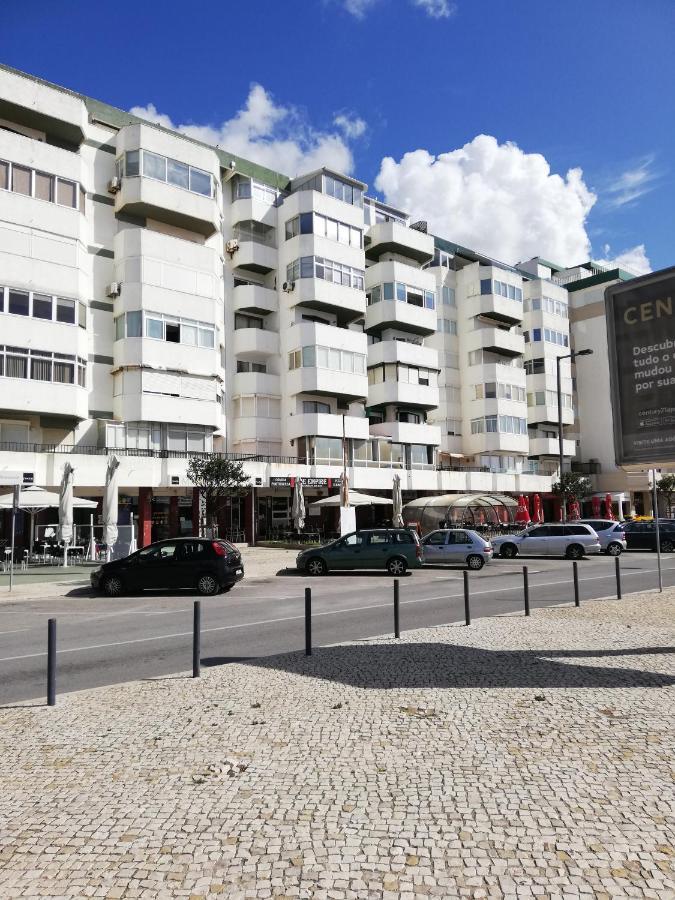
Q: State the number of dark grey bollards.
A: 8